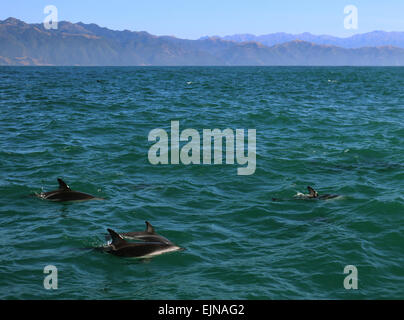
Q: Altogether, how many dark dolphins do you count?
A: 4